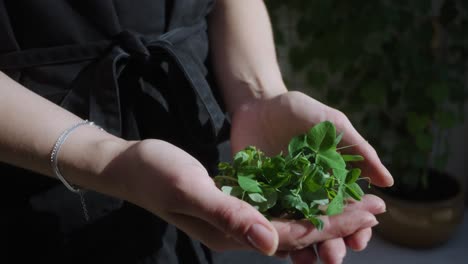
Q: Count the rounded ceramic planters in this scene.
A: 1